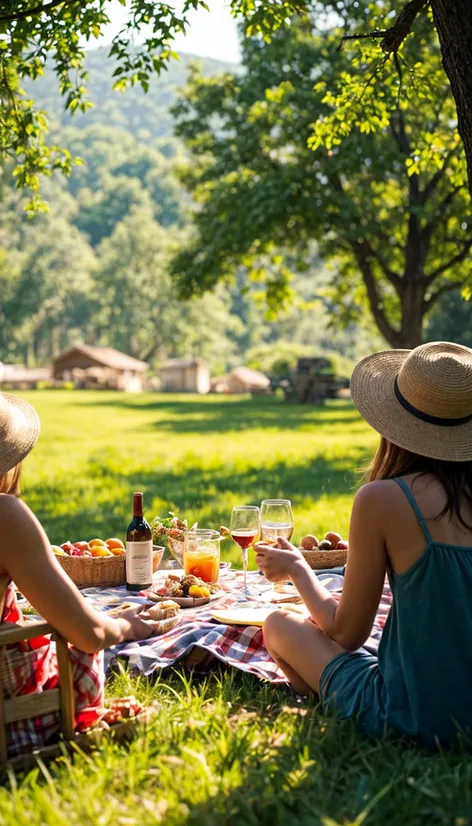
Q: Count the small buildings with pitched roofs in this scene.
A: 3